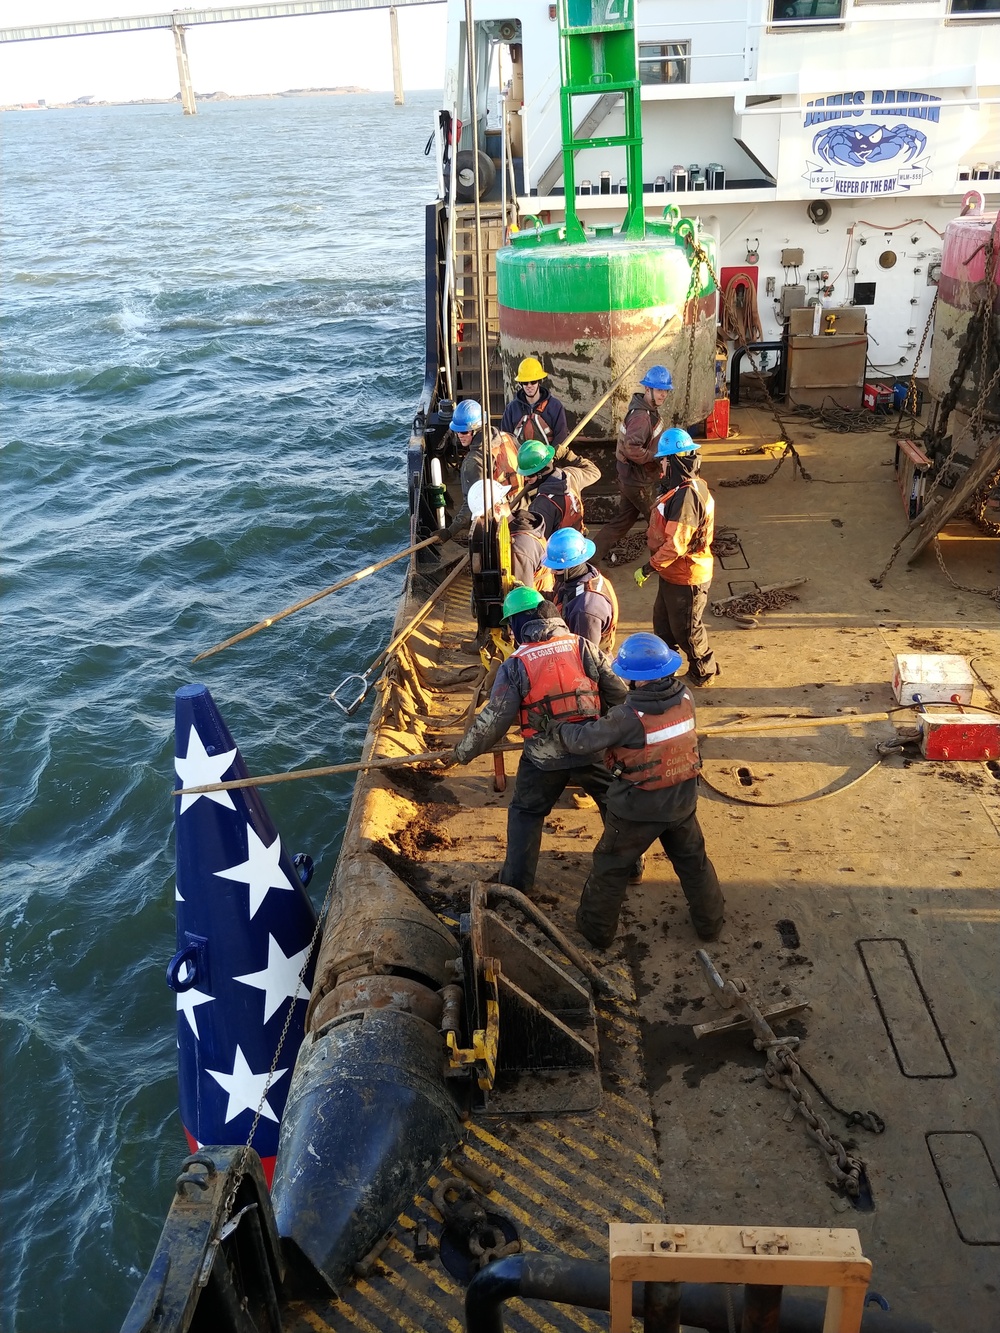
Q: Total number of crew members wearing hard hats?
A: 9